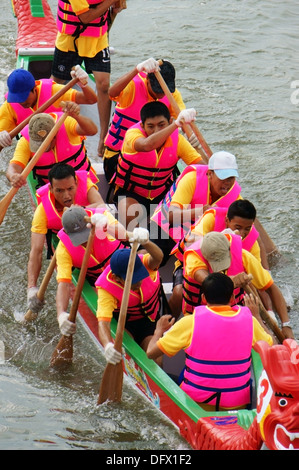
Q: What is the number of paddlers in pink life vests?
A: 12